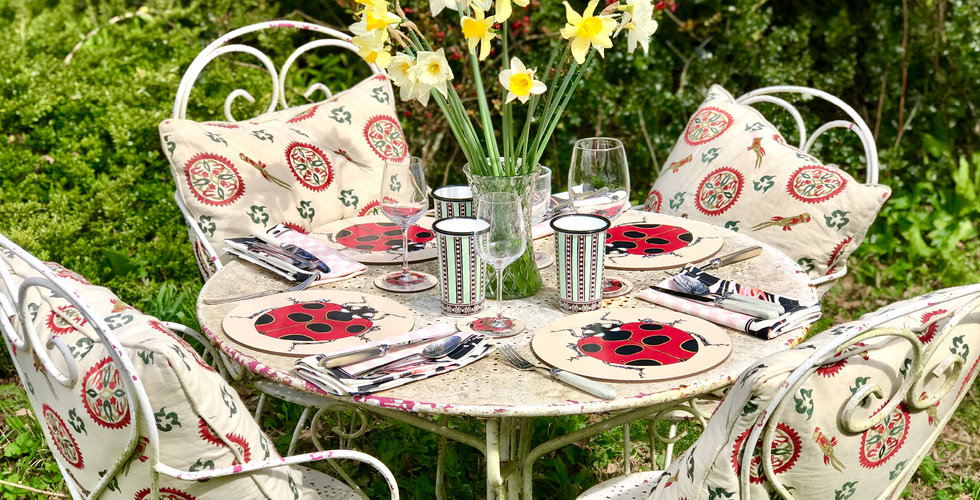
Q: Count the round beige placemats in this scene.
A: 4